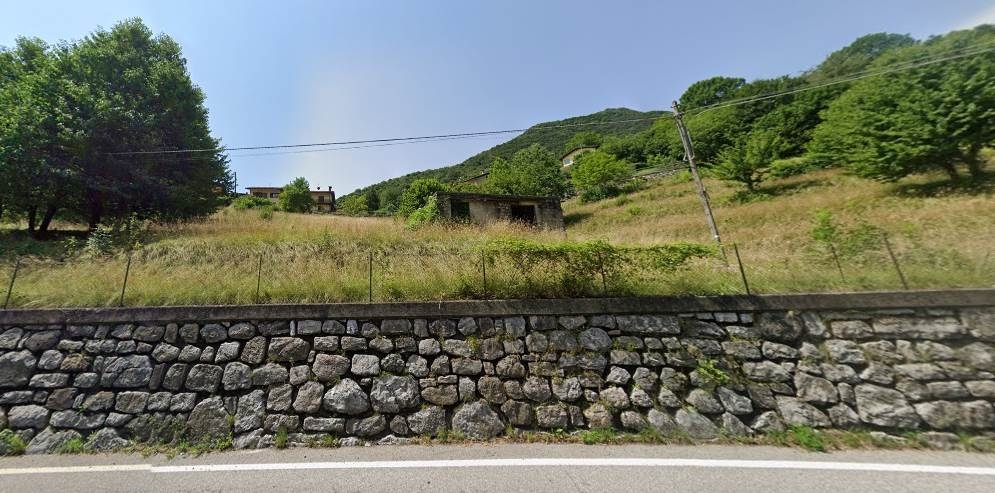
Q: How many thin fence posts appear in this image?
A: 9